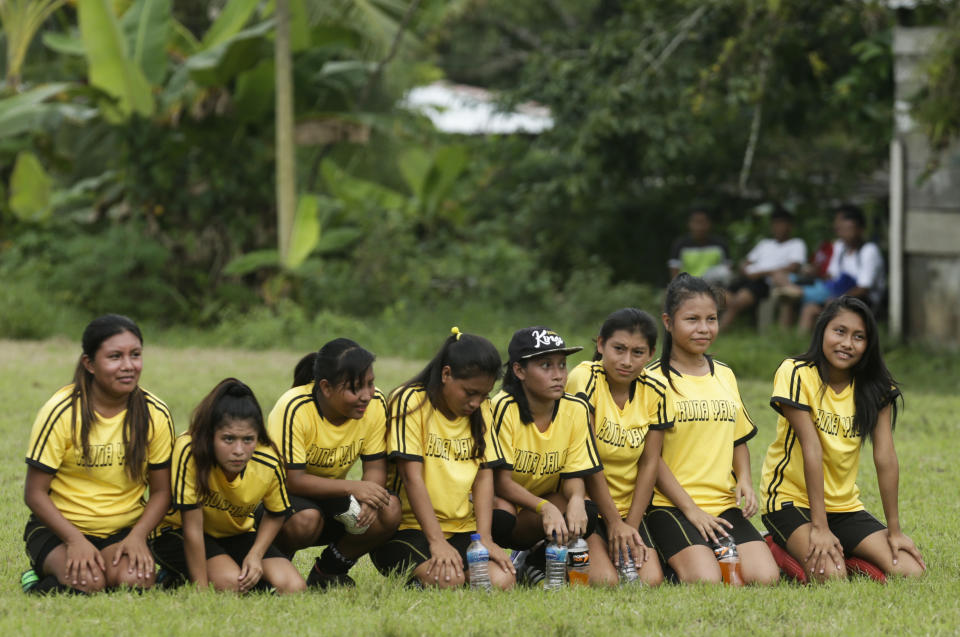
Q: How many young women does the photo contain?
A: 8